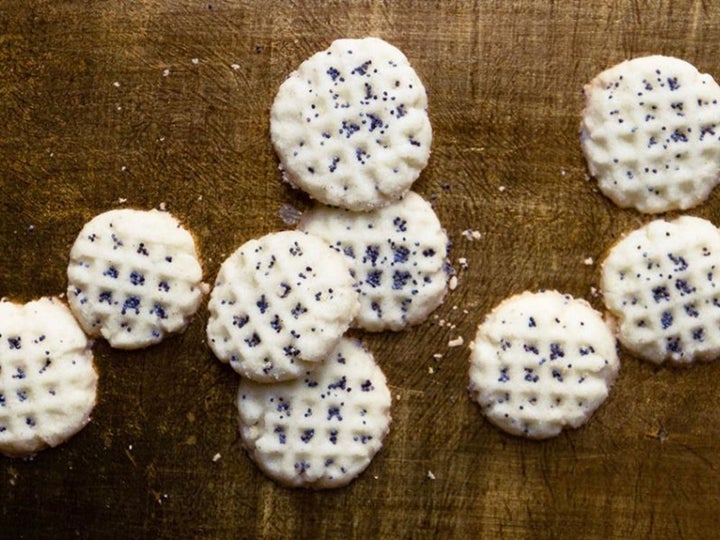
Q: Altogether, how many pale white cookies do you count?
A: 9